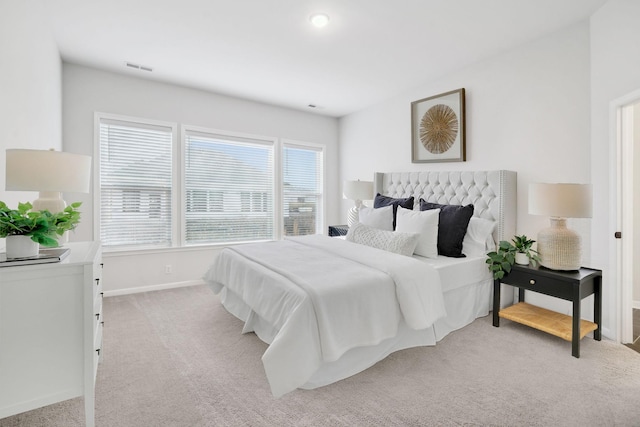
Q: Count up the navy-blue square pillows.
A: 2